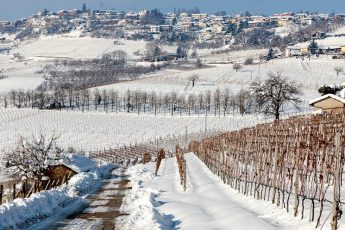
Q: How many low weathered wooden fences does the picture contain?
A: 1